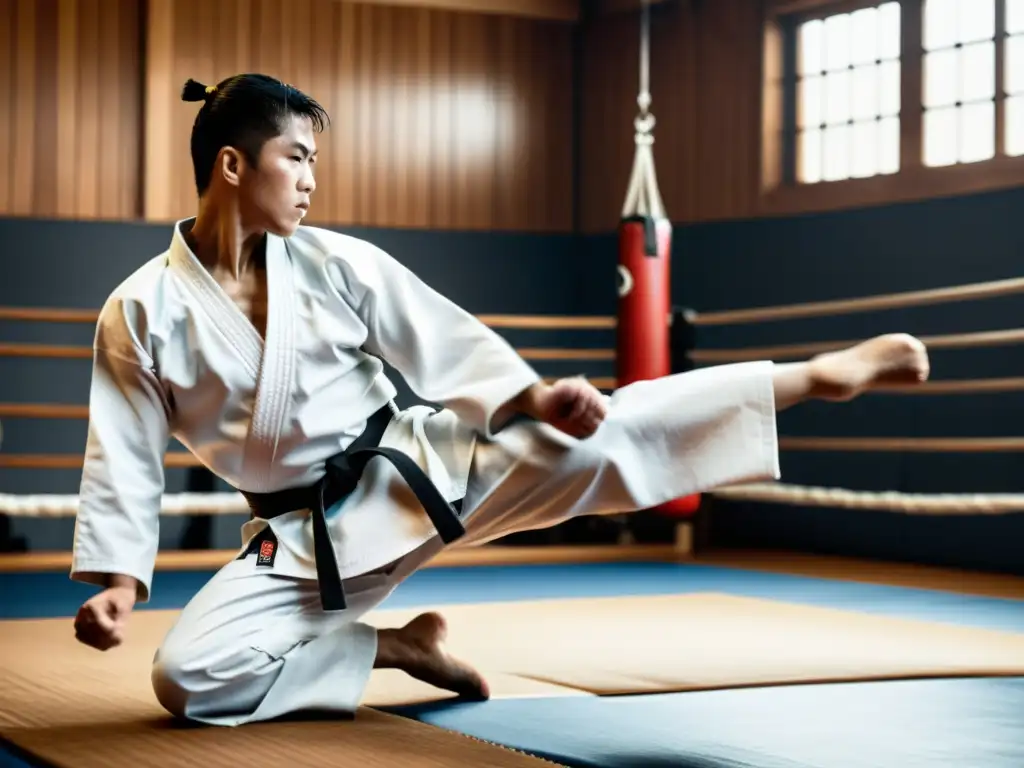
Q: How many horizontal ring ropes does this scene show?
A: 5